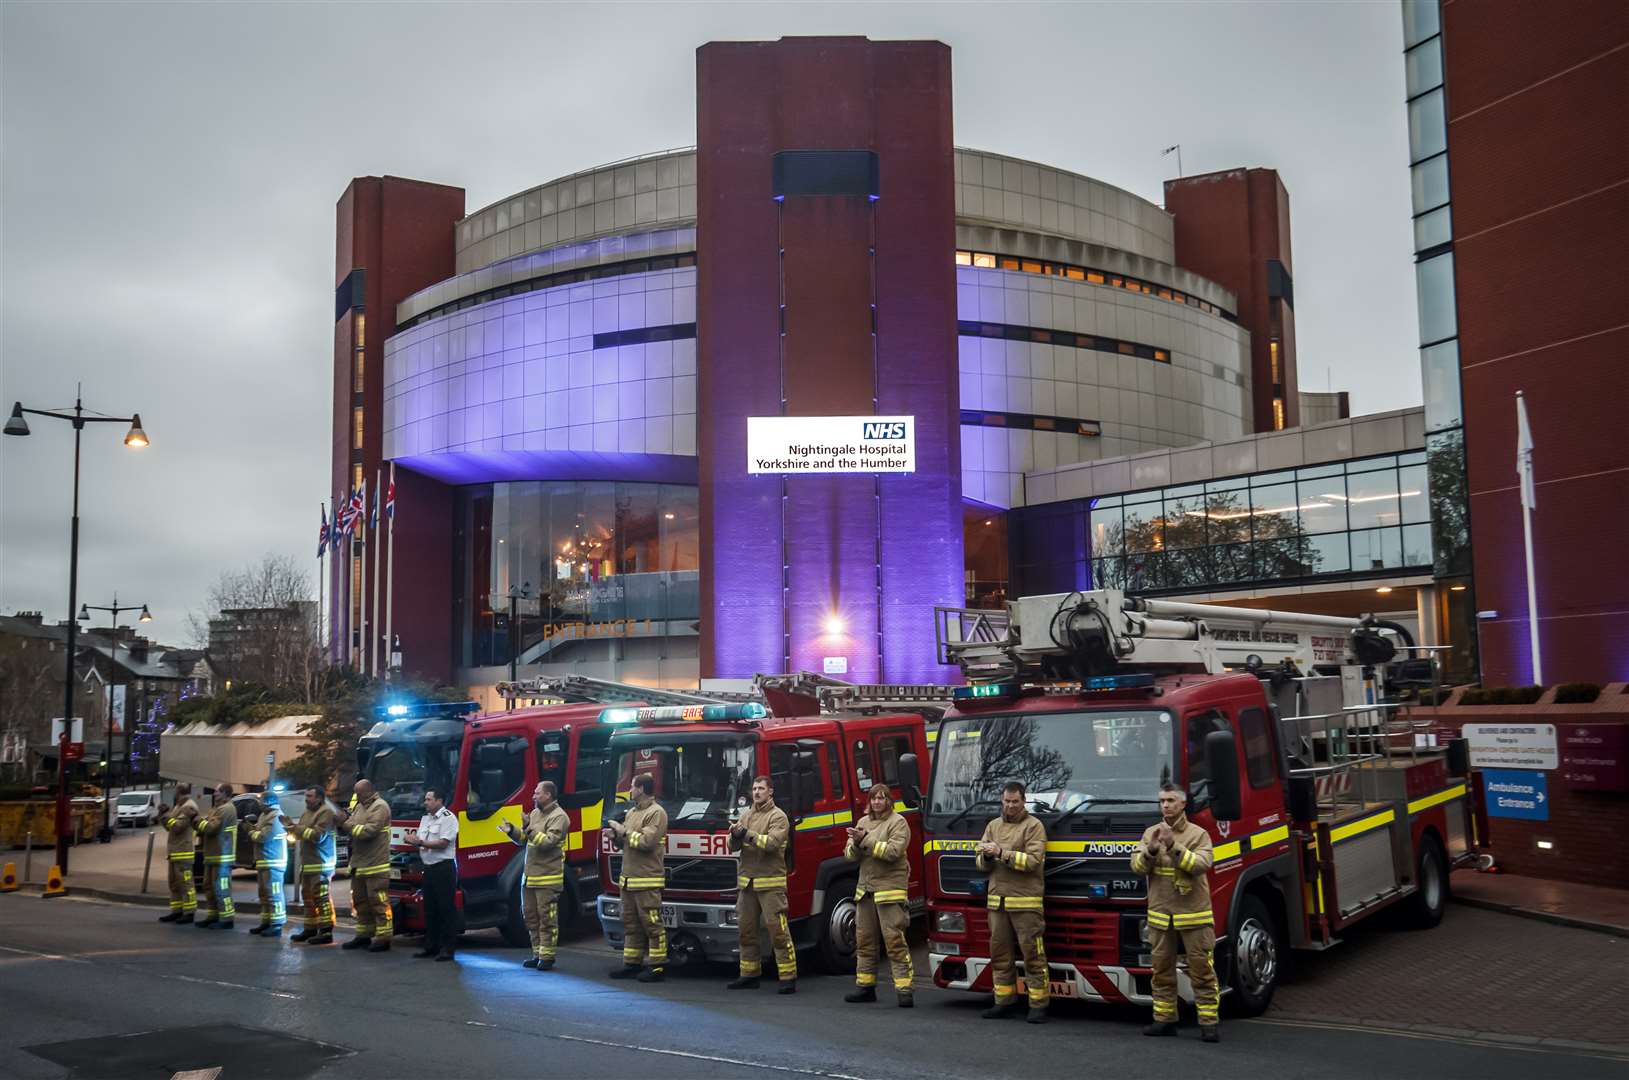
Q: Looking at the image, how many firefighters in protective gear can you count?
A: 11